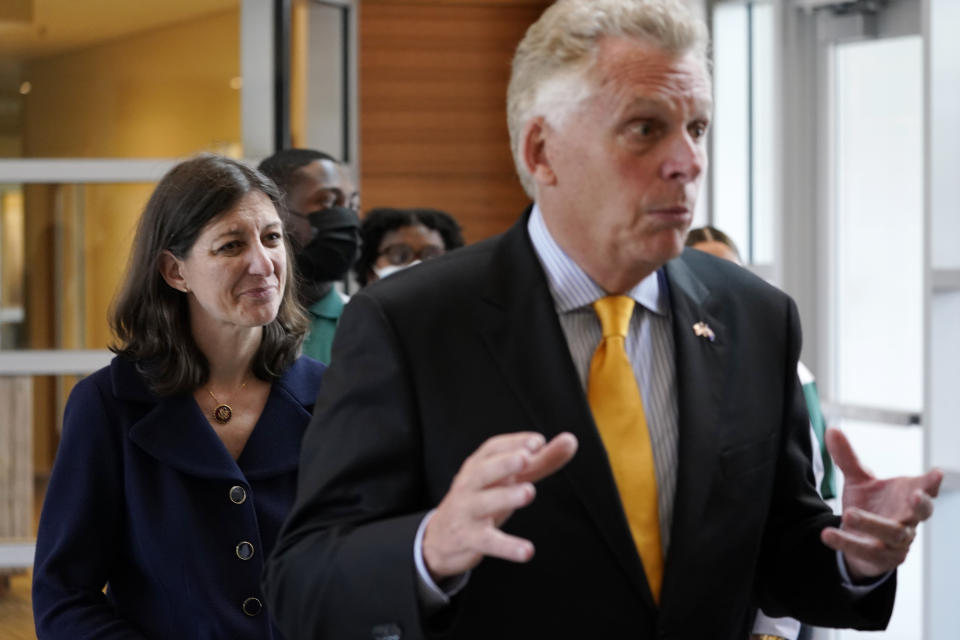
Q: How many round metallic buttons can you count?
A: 3